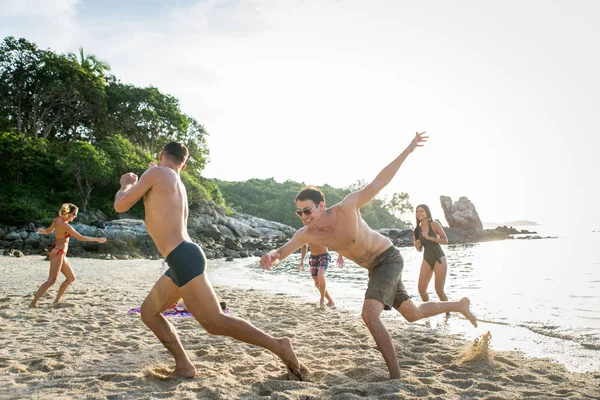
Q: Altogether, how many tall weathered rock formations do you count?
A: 1